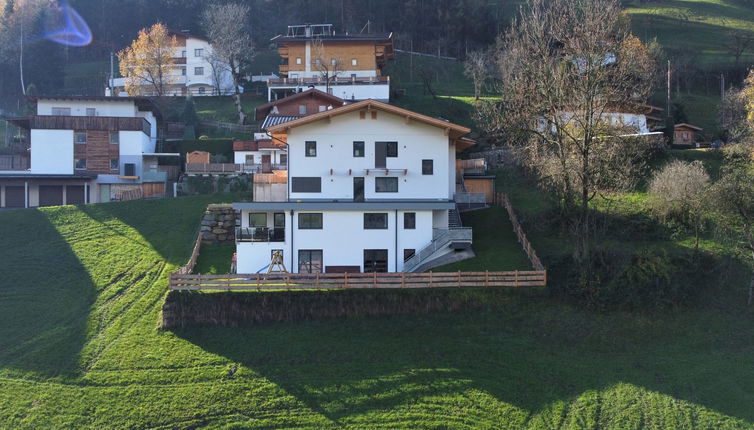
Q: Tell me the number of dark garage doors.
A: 3